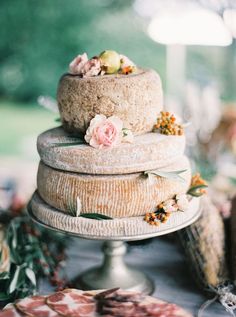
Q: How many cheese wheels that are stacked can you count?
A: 4